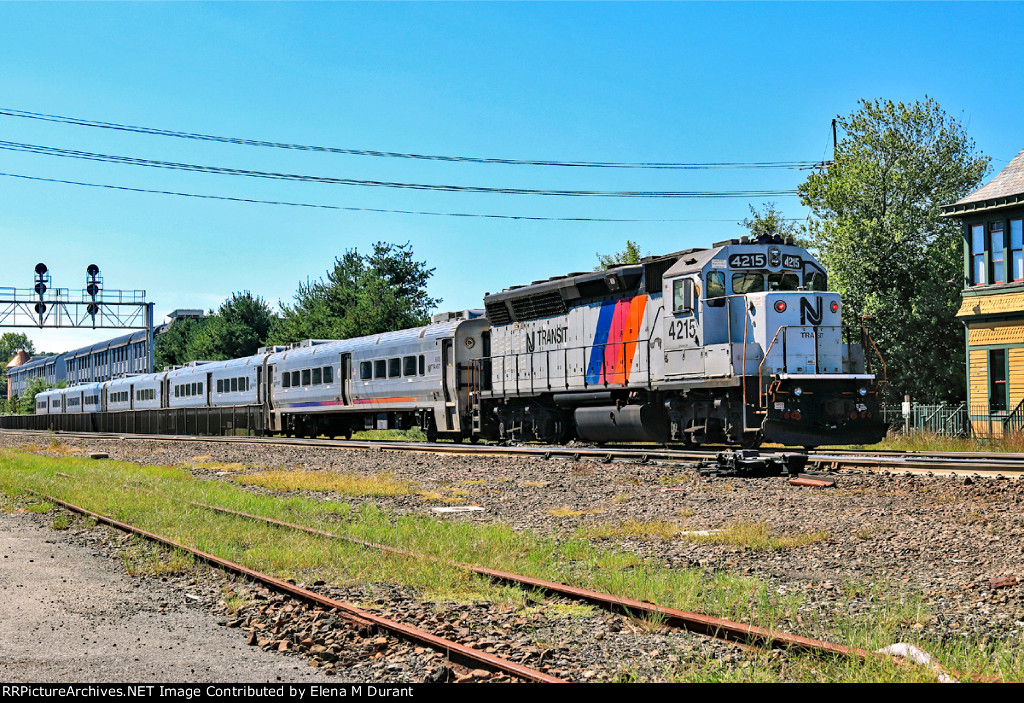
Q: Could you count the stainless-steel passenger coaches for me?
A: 5